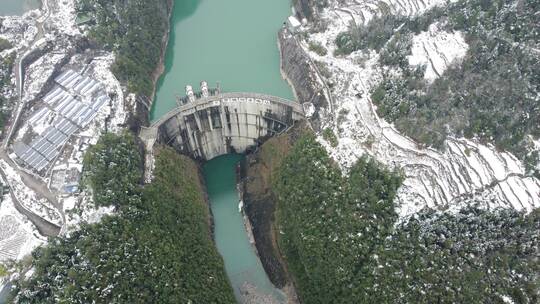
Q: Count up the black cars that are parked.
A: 0